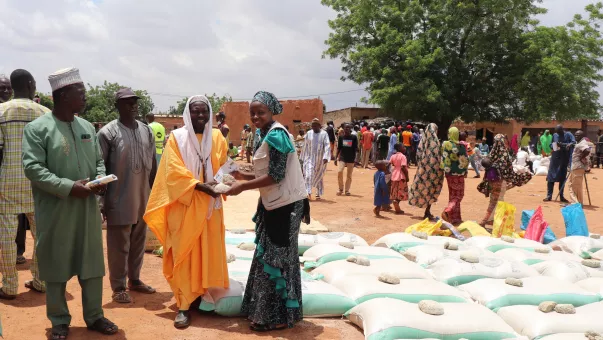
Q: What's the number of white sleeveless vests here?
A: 1